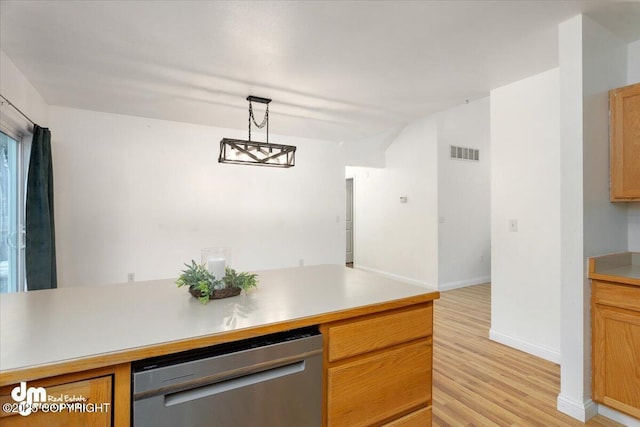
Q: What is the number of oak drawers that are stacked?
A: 3